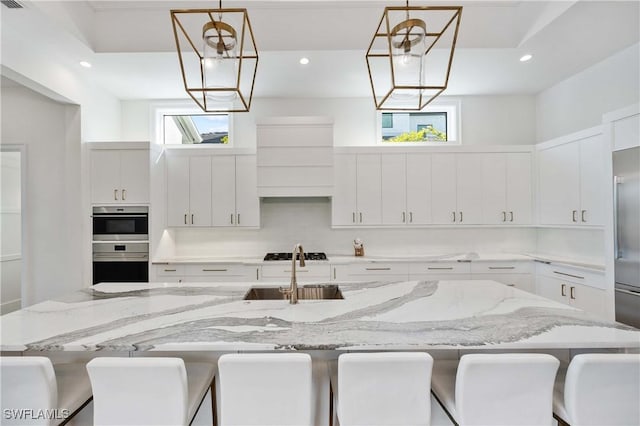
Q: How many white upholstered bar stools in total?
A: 6